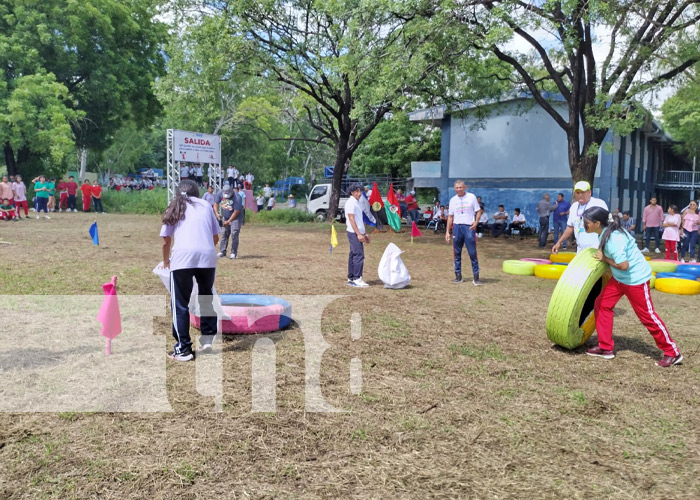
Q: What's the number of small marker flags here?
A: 4